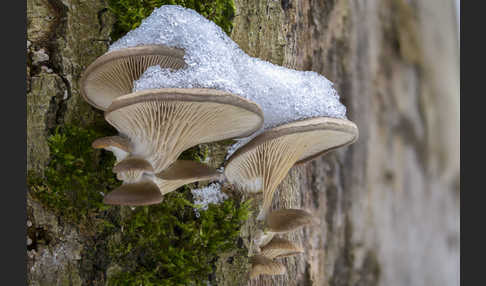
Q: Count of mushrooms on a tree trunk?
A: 10